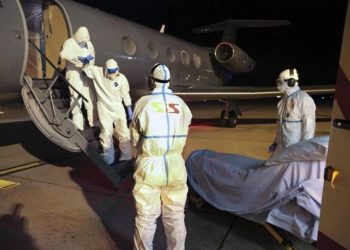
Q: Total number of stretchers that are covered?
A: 1